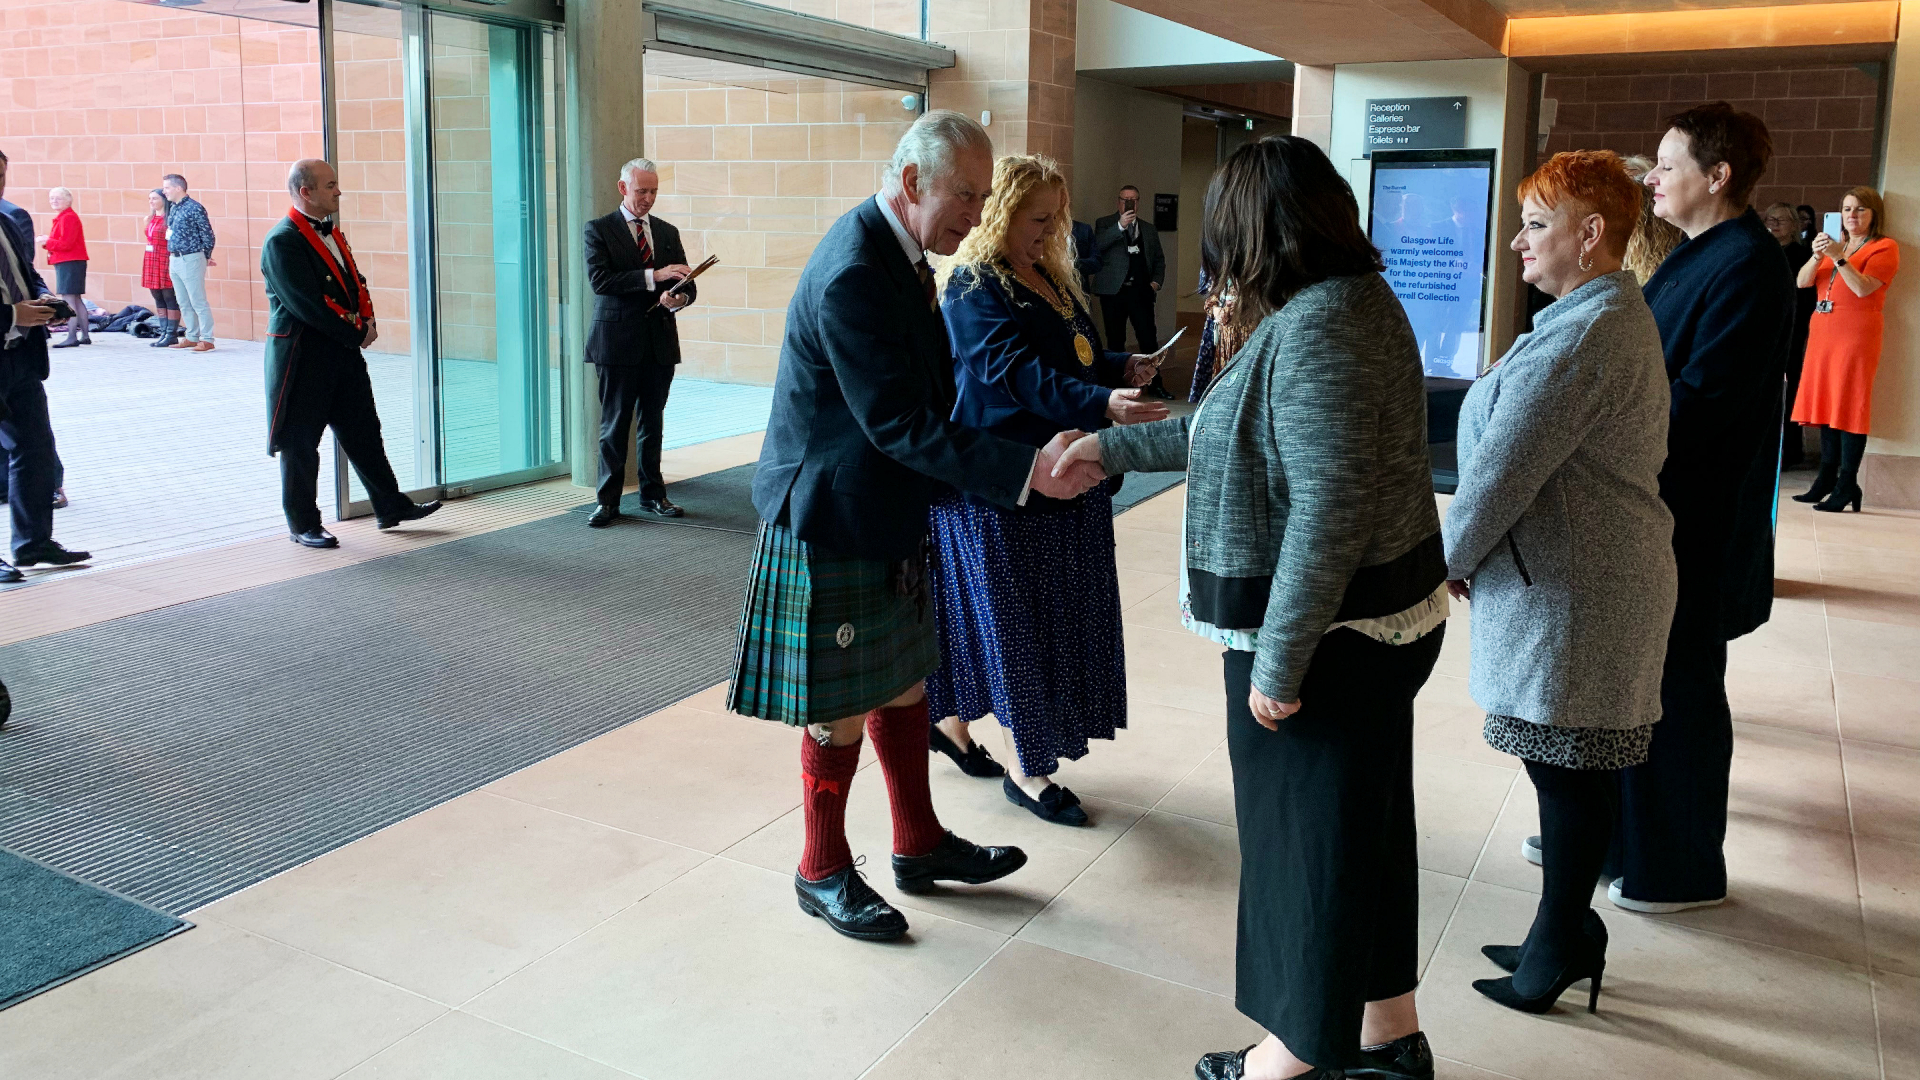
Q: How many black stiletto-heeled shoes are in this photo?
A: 2